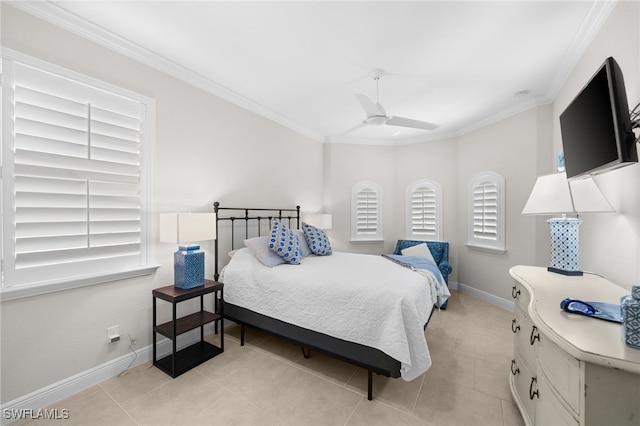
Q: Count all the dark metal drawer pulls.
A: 5